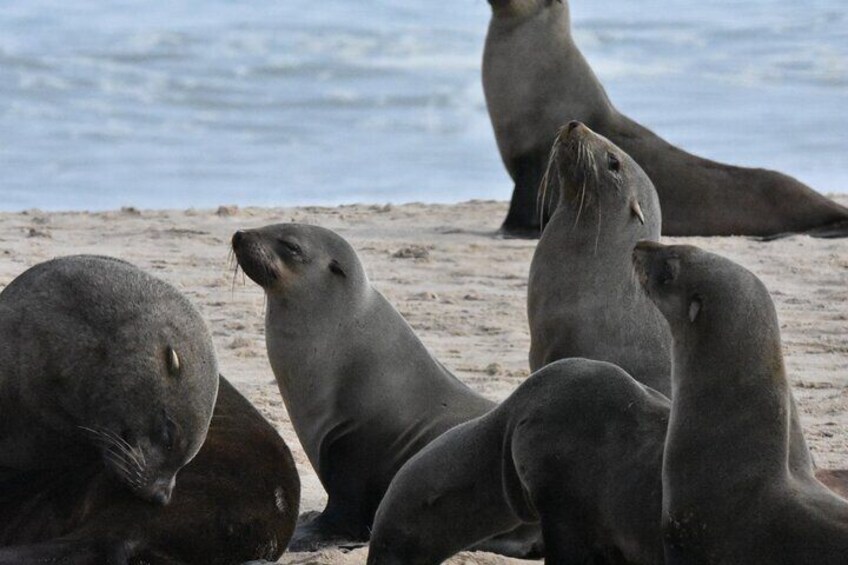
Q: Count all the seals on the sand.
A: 6